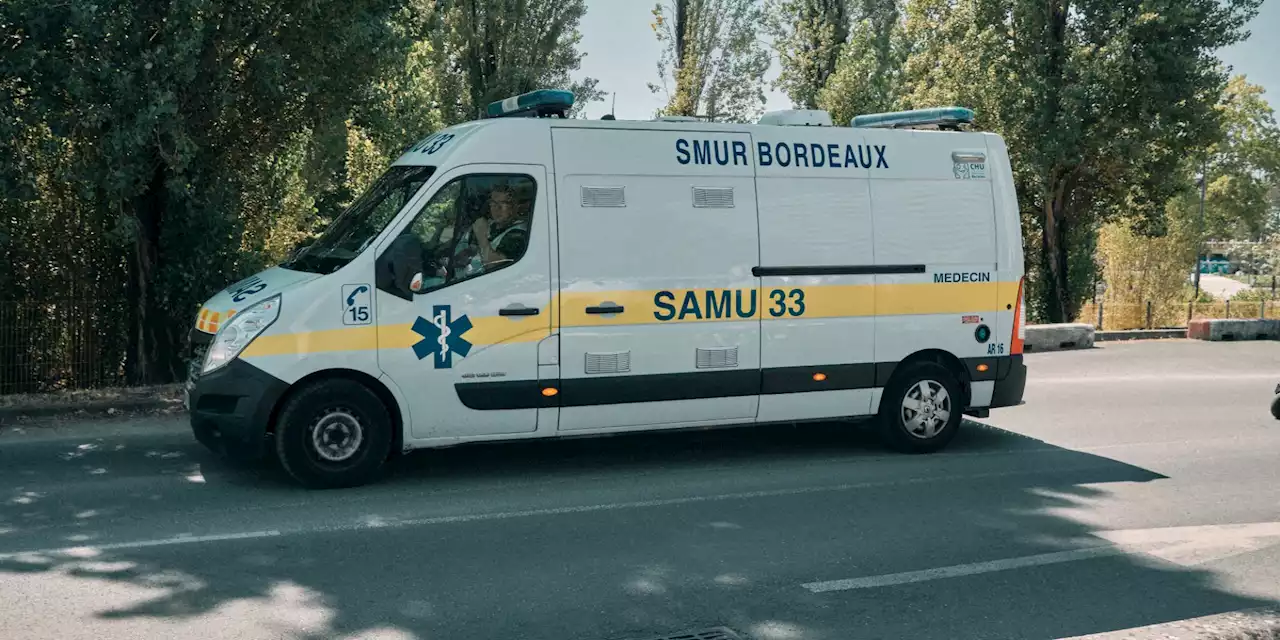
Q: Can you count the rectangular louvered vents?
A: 4